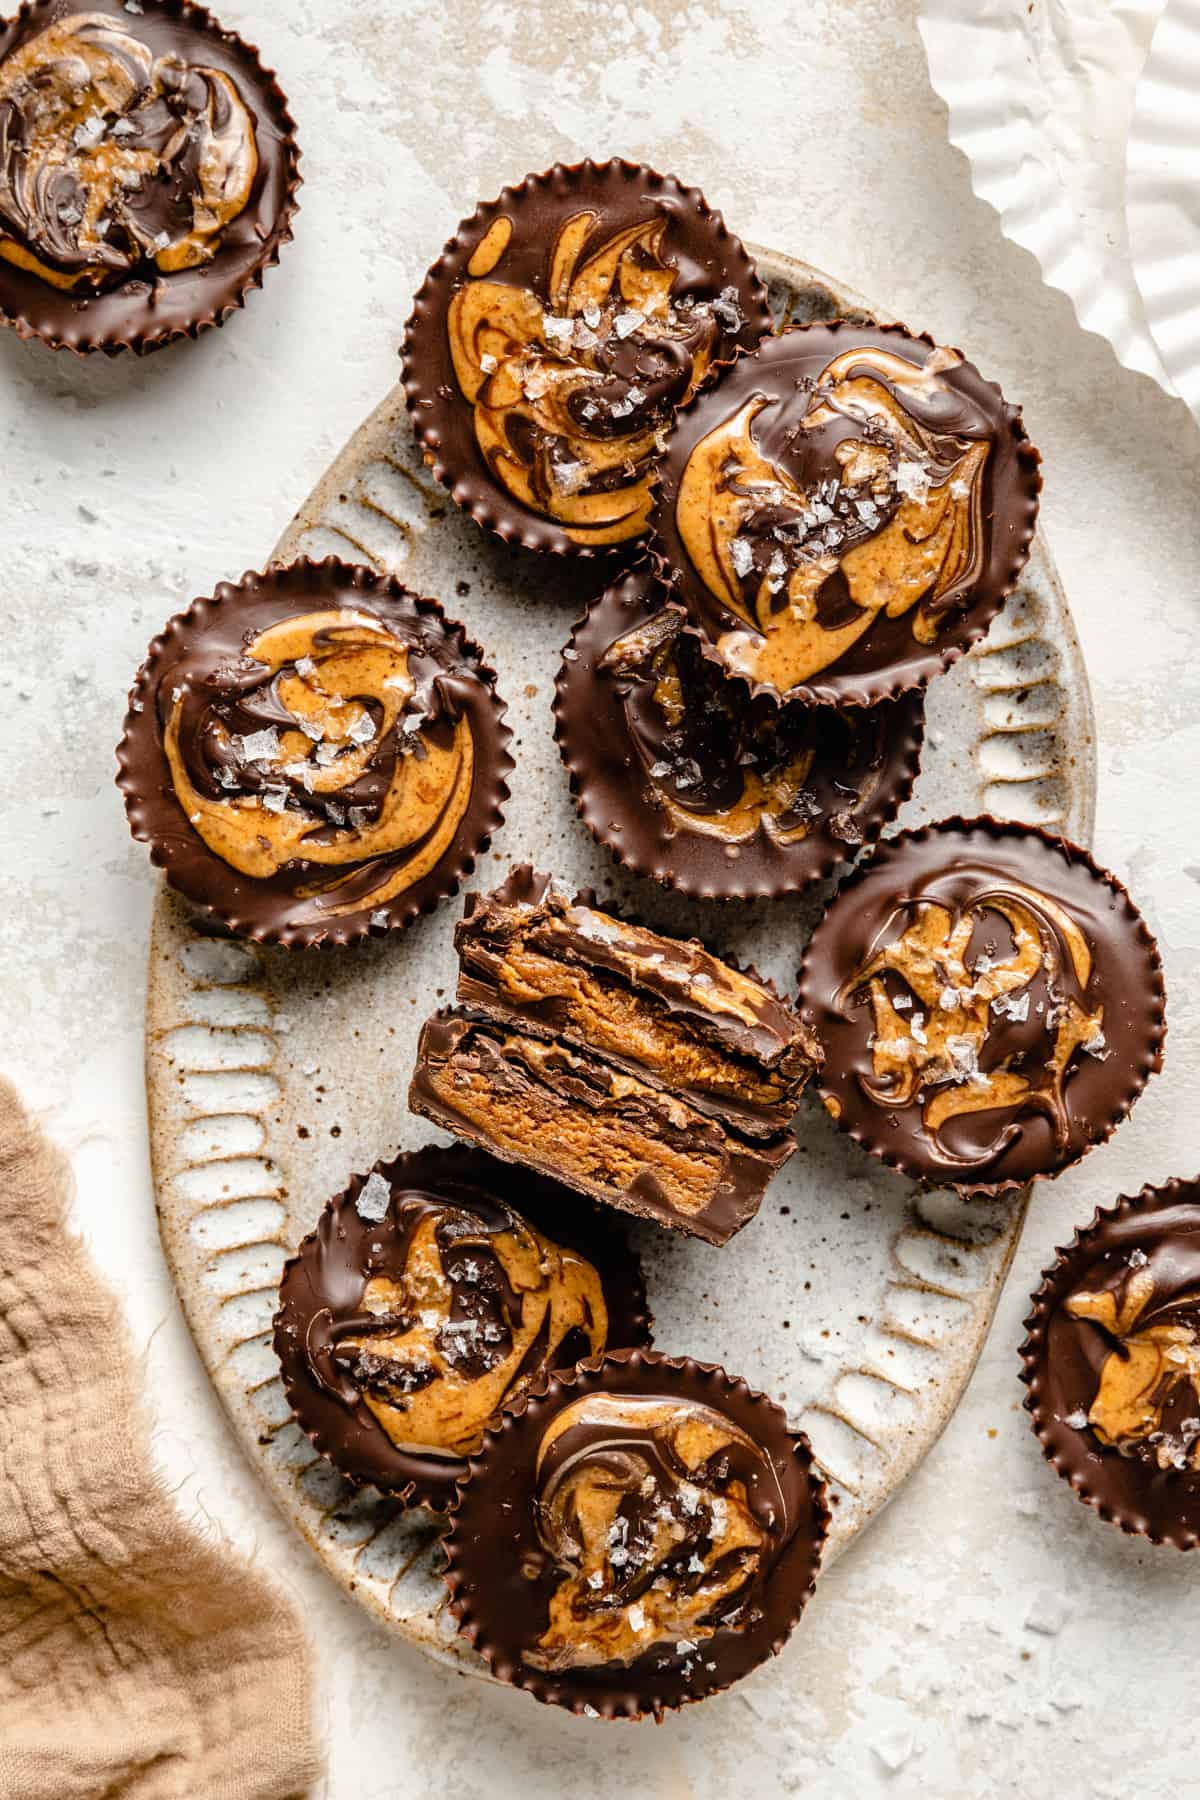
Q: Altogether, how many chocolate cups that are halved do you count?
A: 2